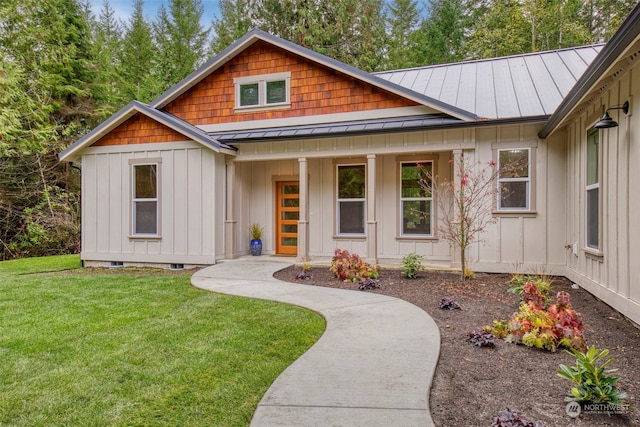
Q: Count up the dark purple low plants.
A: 5